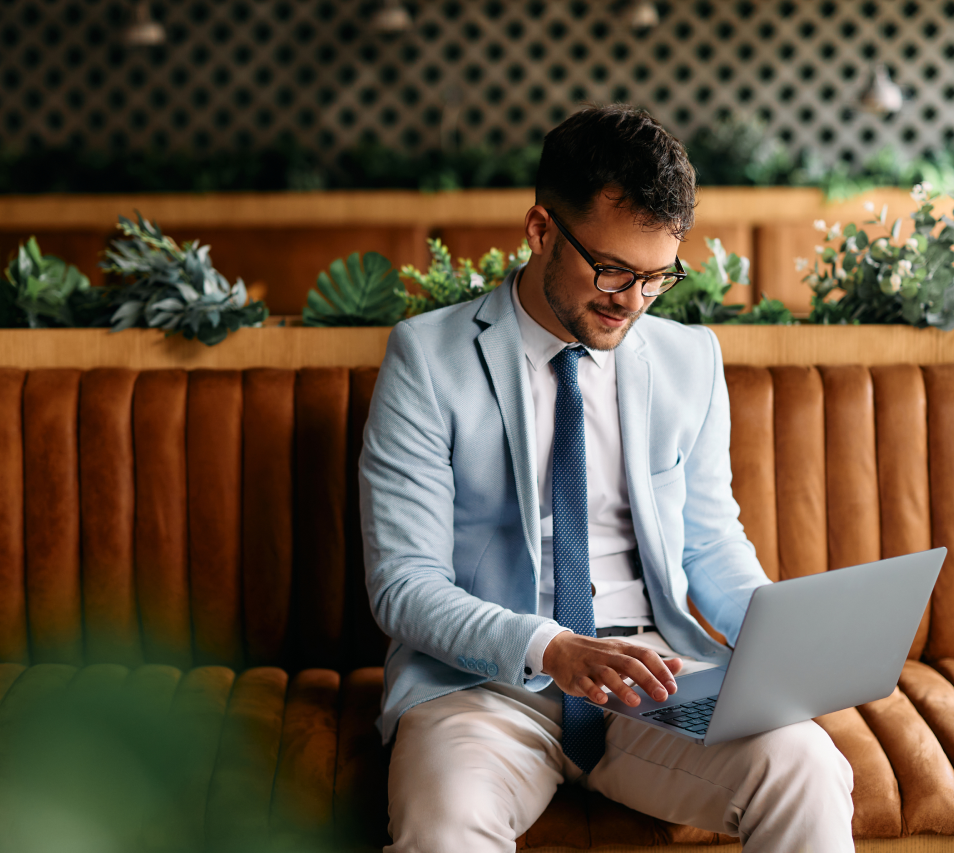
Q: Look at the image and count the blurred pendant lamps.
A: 4